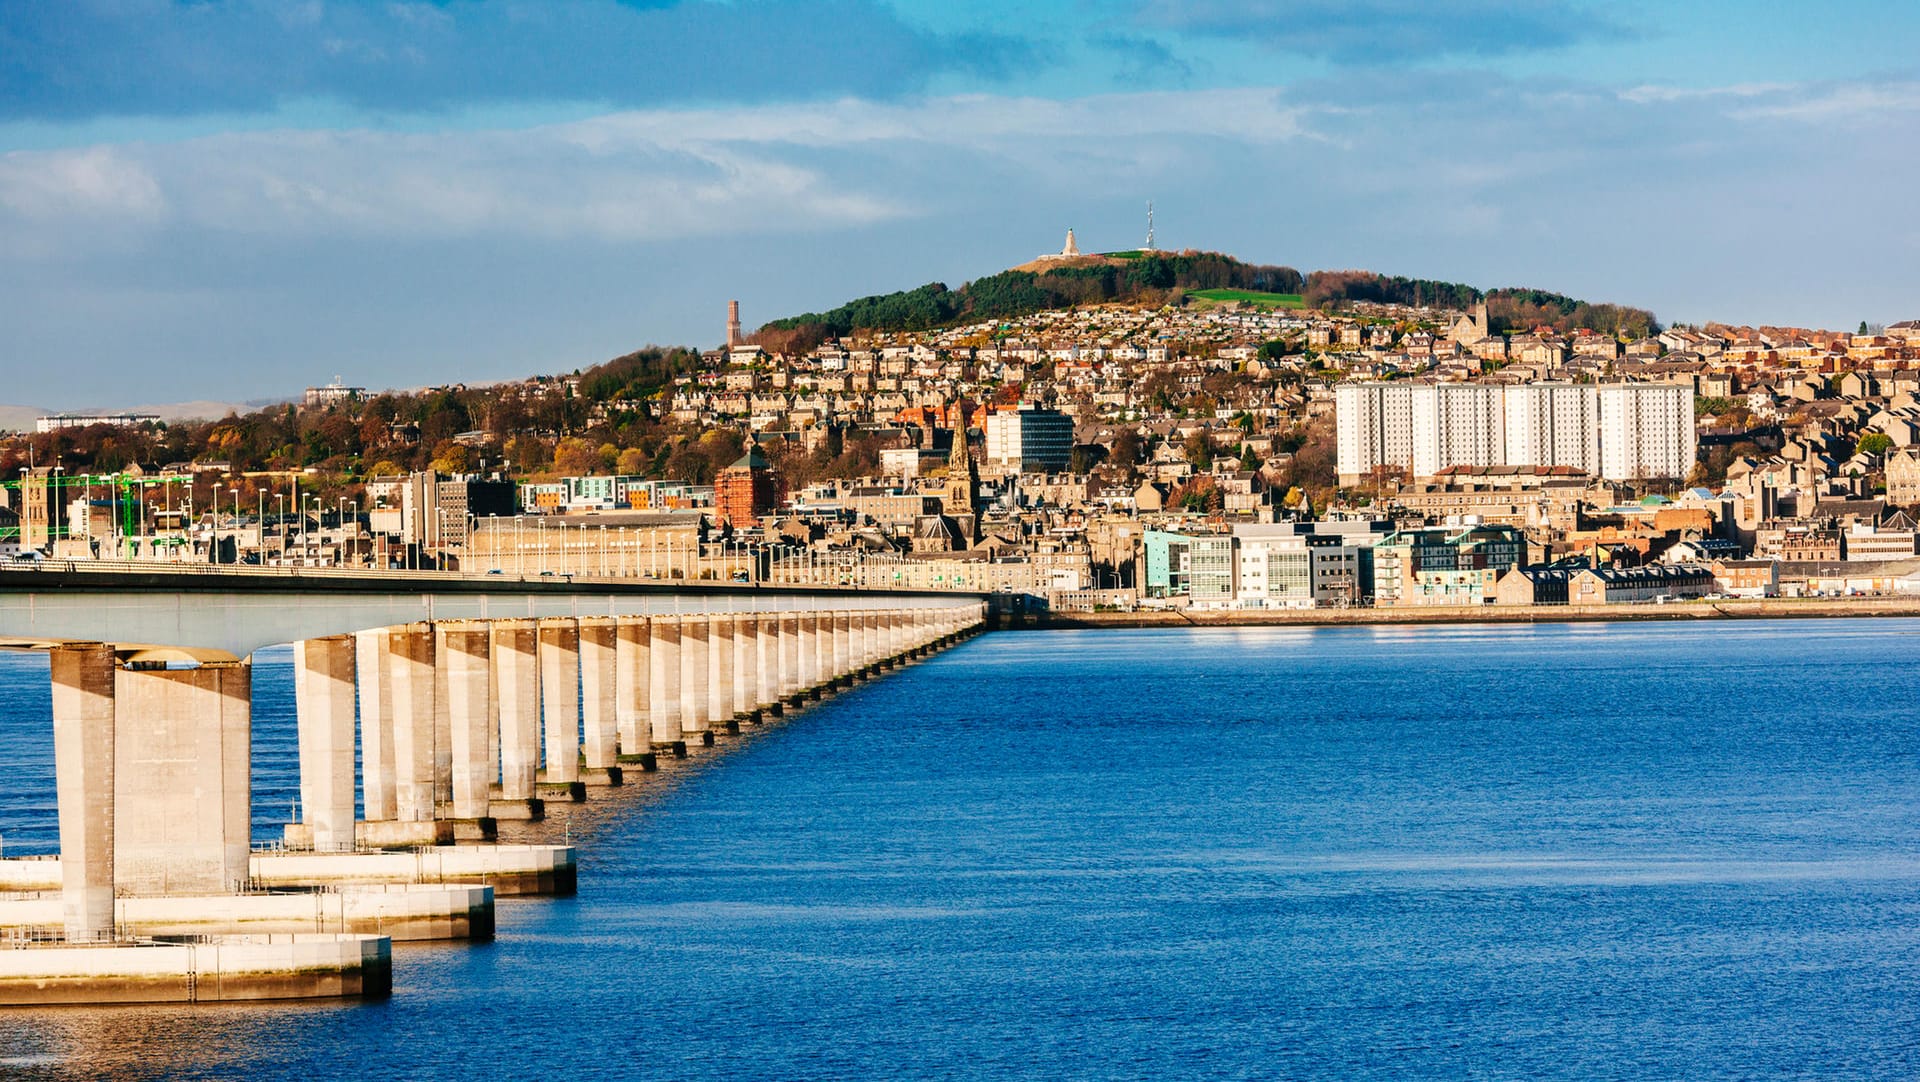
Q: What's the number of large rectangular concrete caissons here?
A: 3